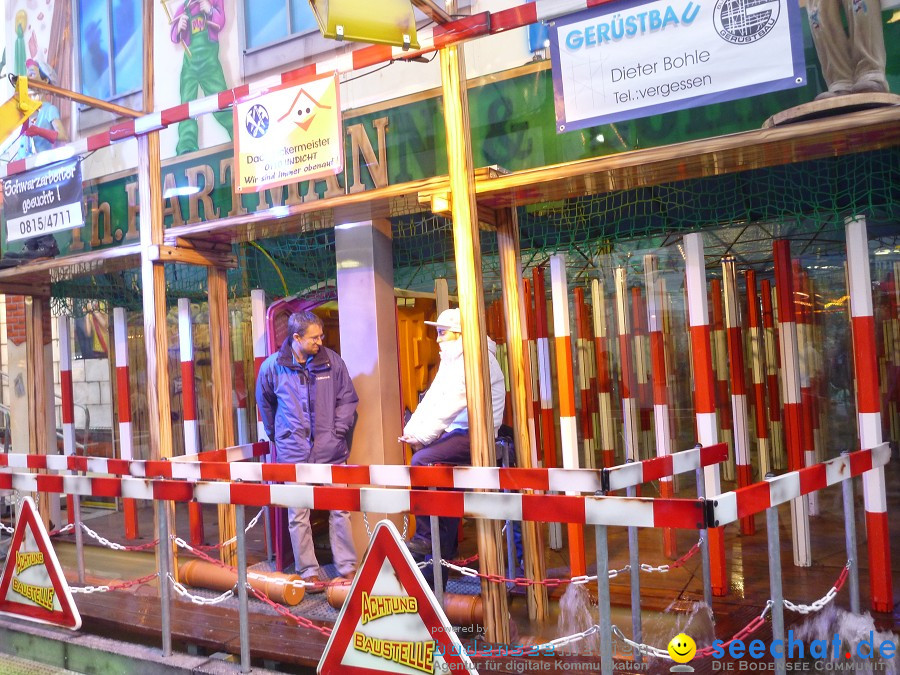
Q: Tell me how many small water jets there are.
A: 3